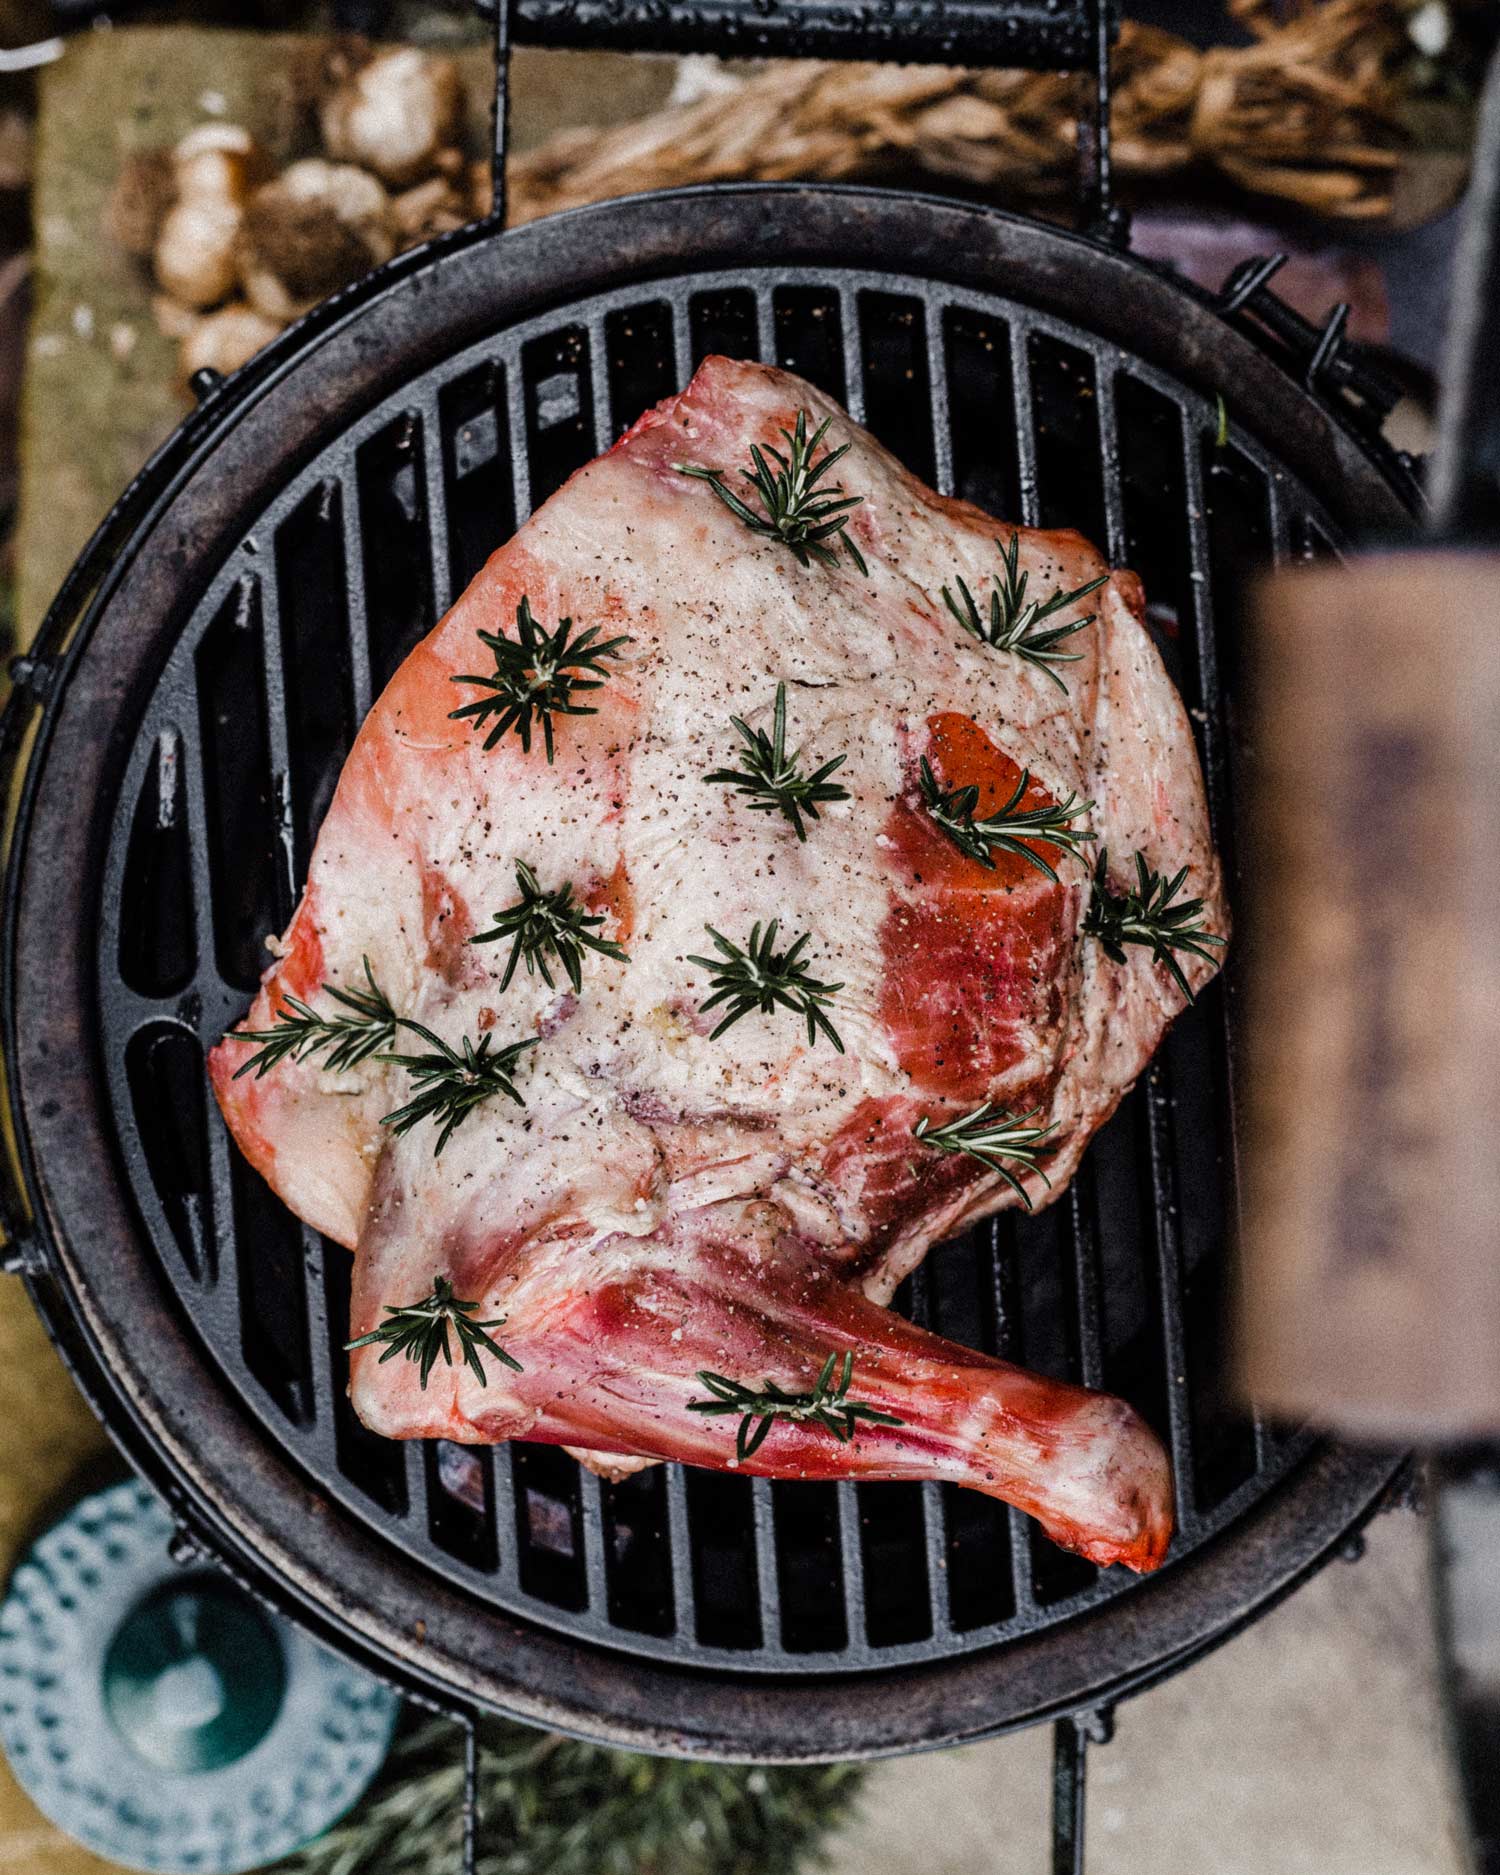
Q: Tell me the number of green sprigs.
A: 13